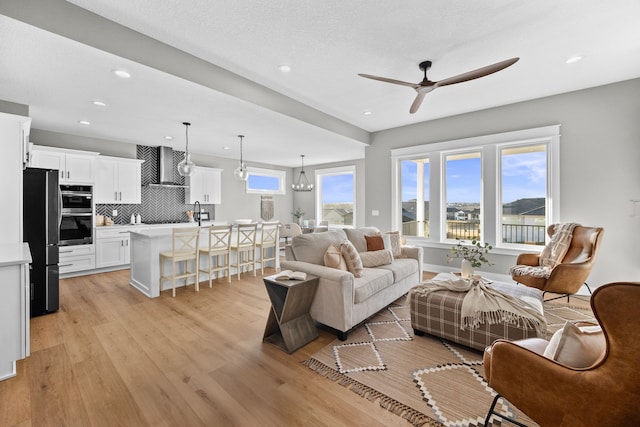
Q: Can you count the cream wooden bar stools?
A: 4